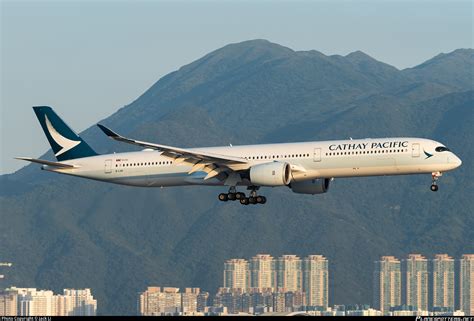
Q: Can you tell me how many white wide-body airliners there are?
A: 1